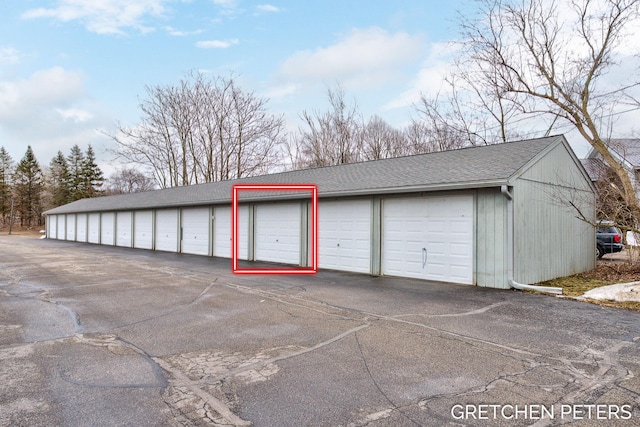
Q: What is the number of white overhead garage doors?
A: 14